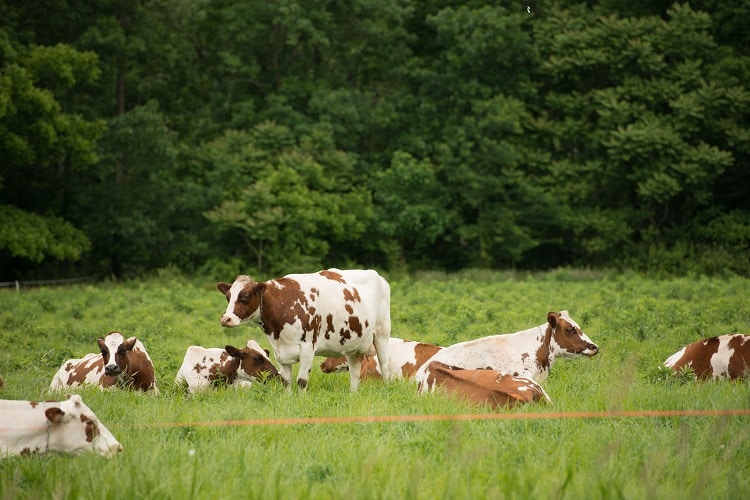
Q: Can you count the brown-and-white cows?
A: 8